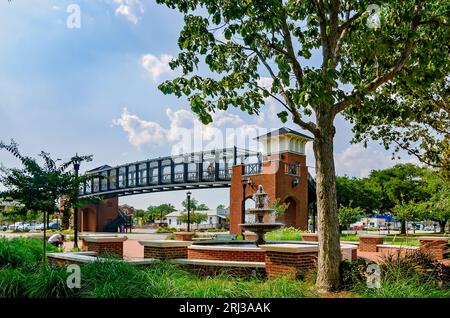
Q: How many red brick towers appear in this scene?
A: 2